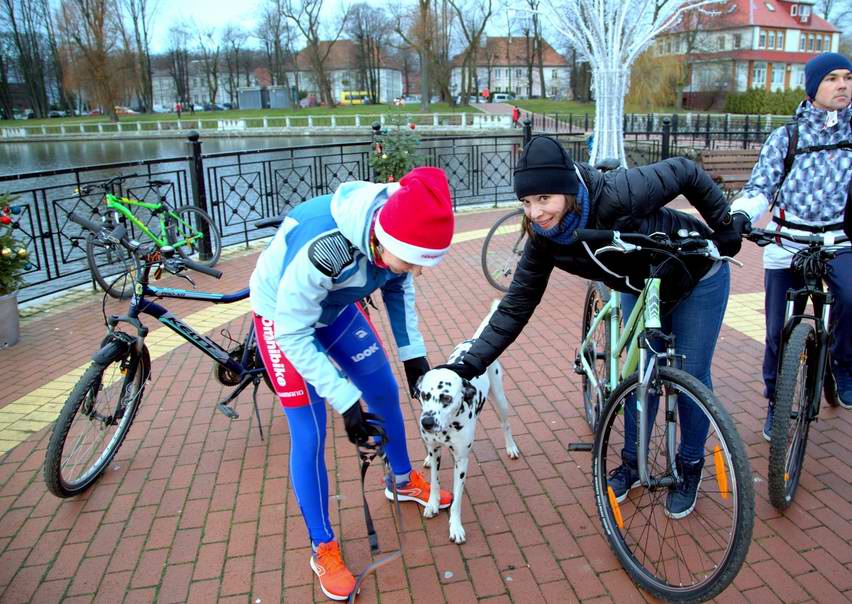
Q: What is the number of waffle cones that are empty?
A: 0